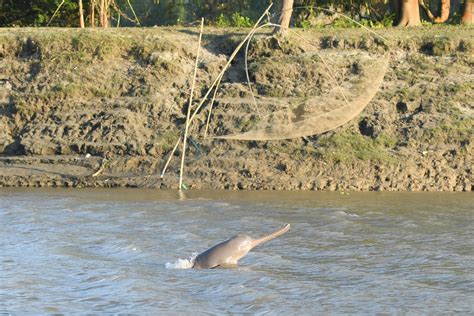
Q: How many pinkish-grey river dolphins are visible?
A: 1